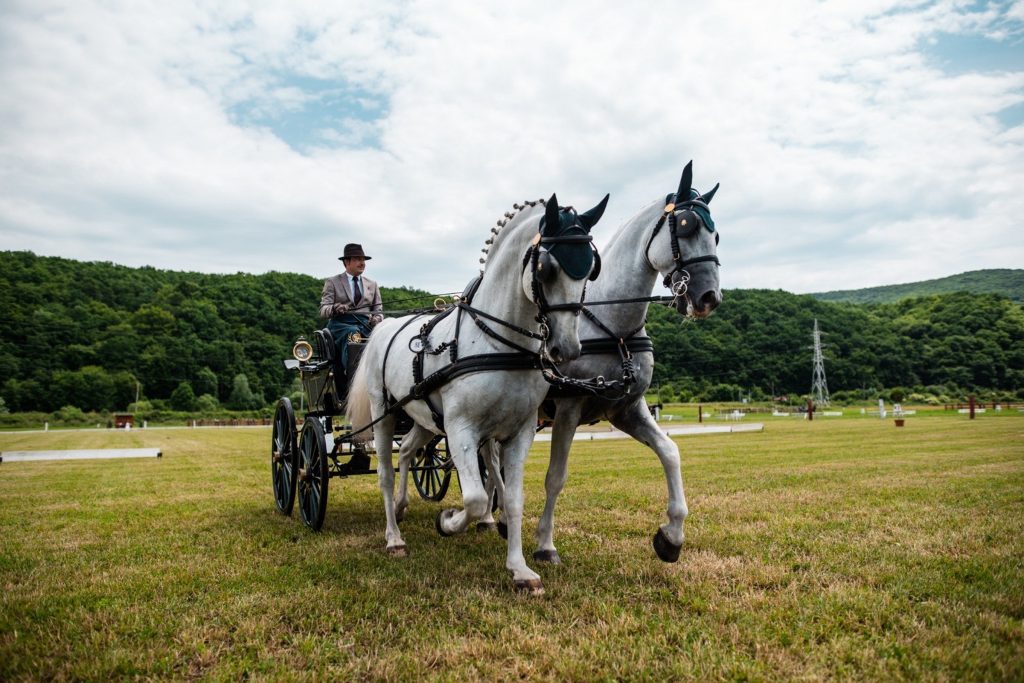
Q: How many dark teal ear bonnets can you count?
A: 2